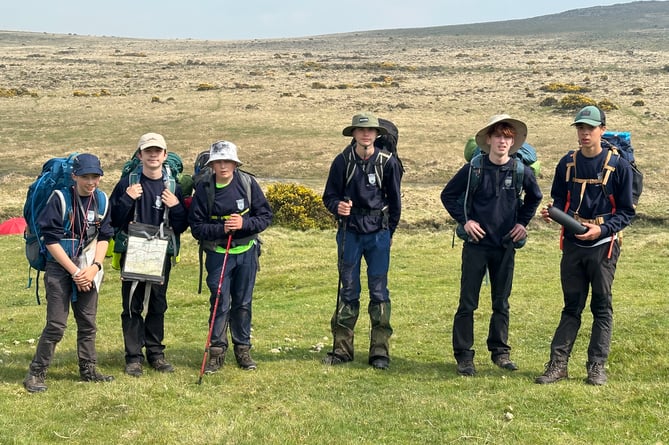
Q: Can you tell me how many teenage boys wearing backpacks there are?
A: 6